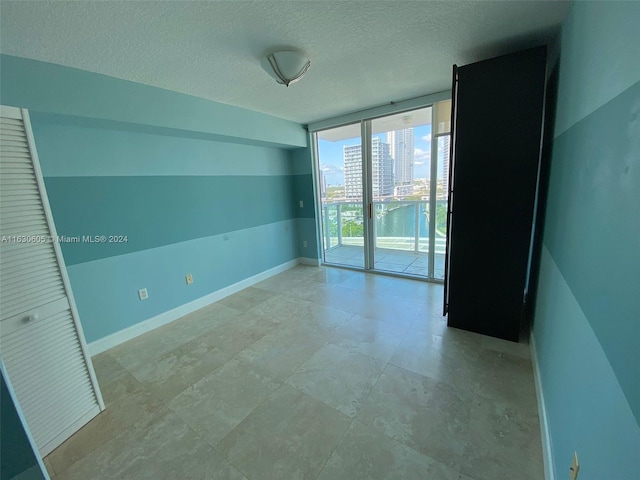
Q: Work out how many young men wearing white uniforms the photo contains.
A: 0